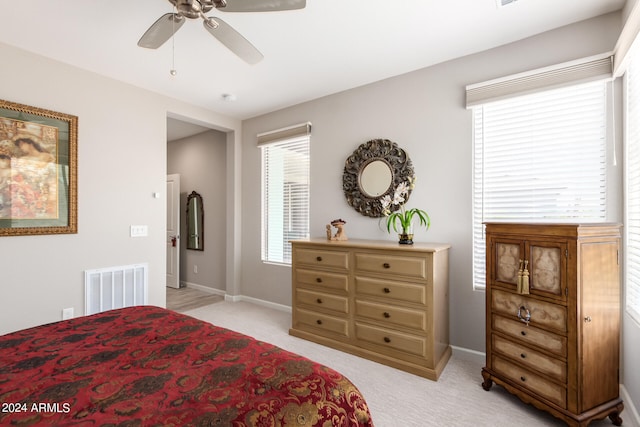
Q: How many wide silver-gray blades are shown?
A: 3